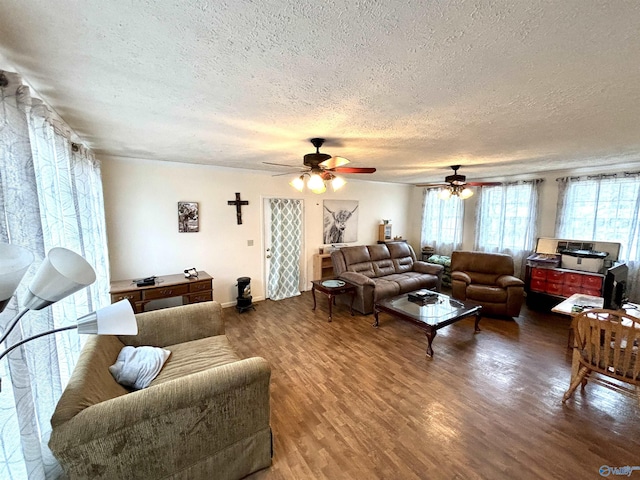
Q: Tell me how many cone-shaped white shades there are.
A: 3